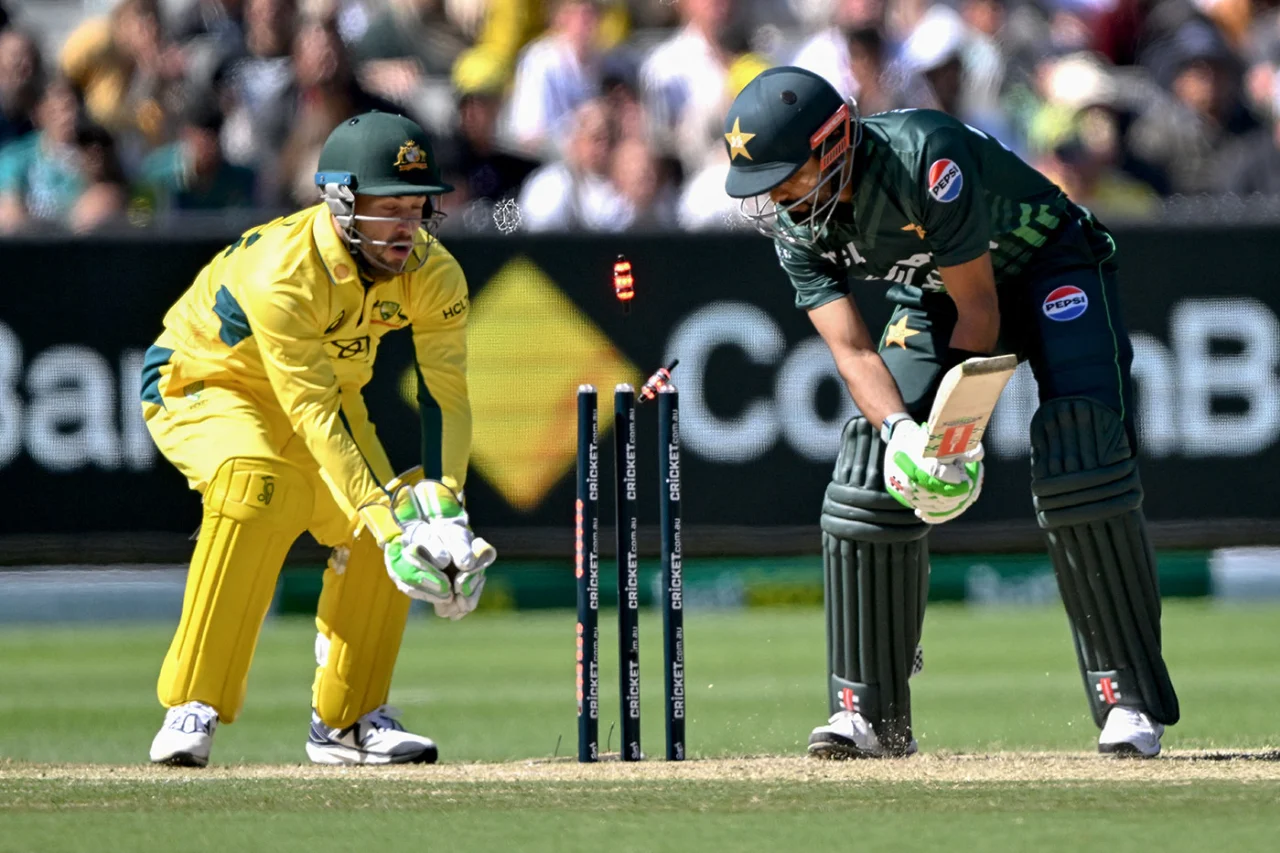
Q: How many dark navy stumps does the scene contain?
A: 3